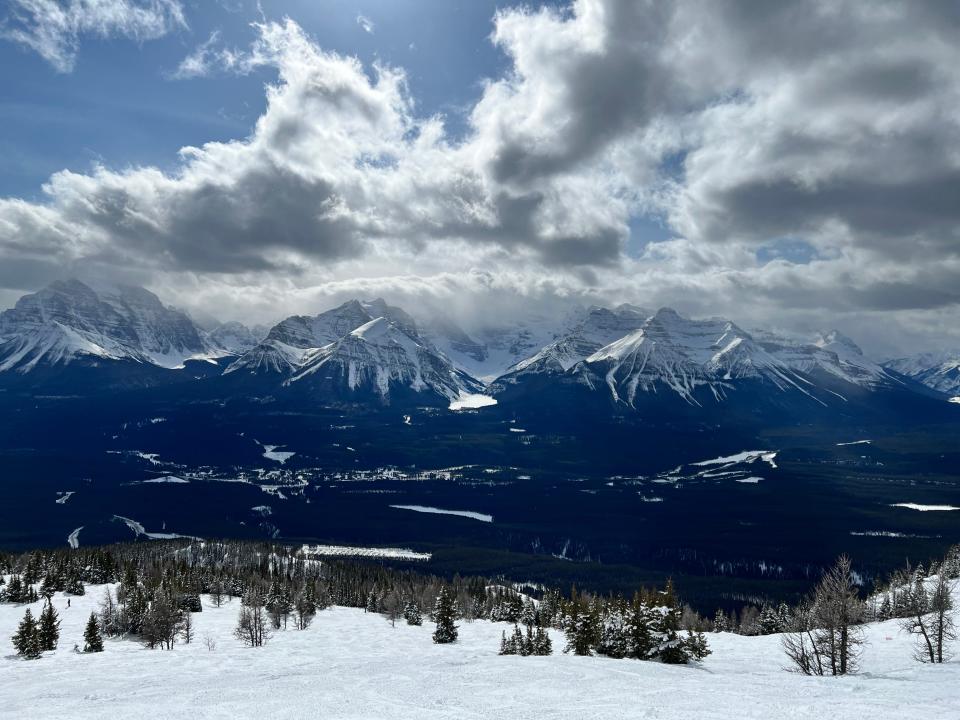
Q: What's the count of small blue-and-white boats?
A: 0